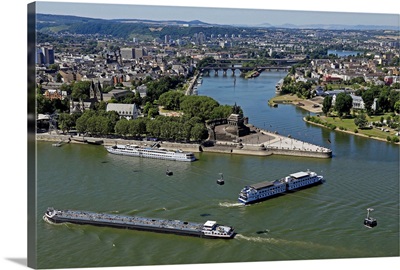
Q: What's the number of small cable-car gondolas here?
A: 3